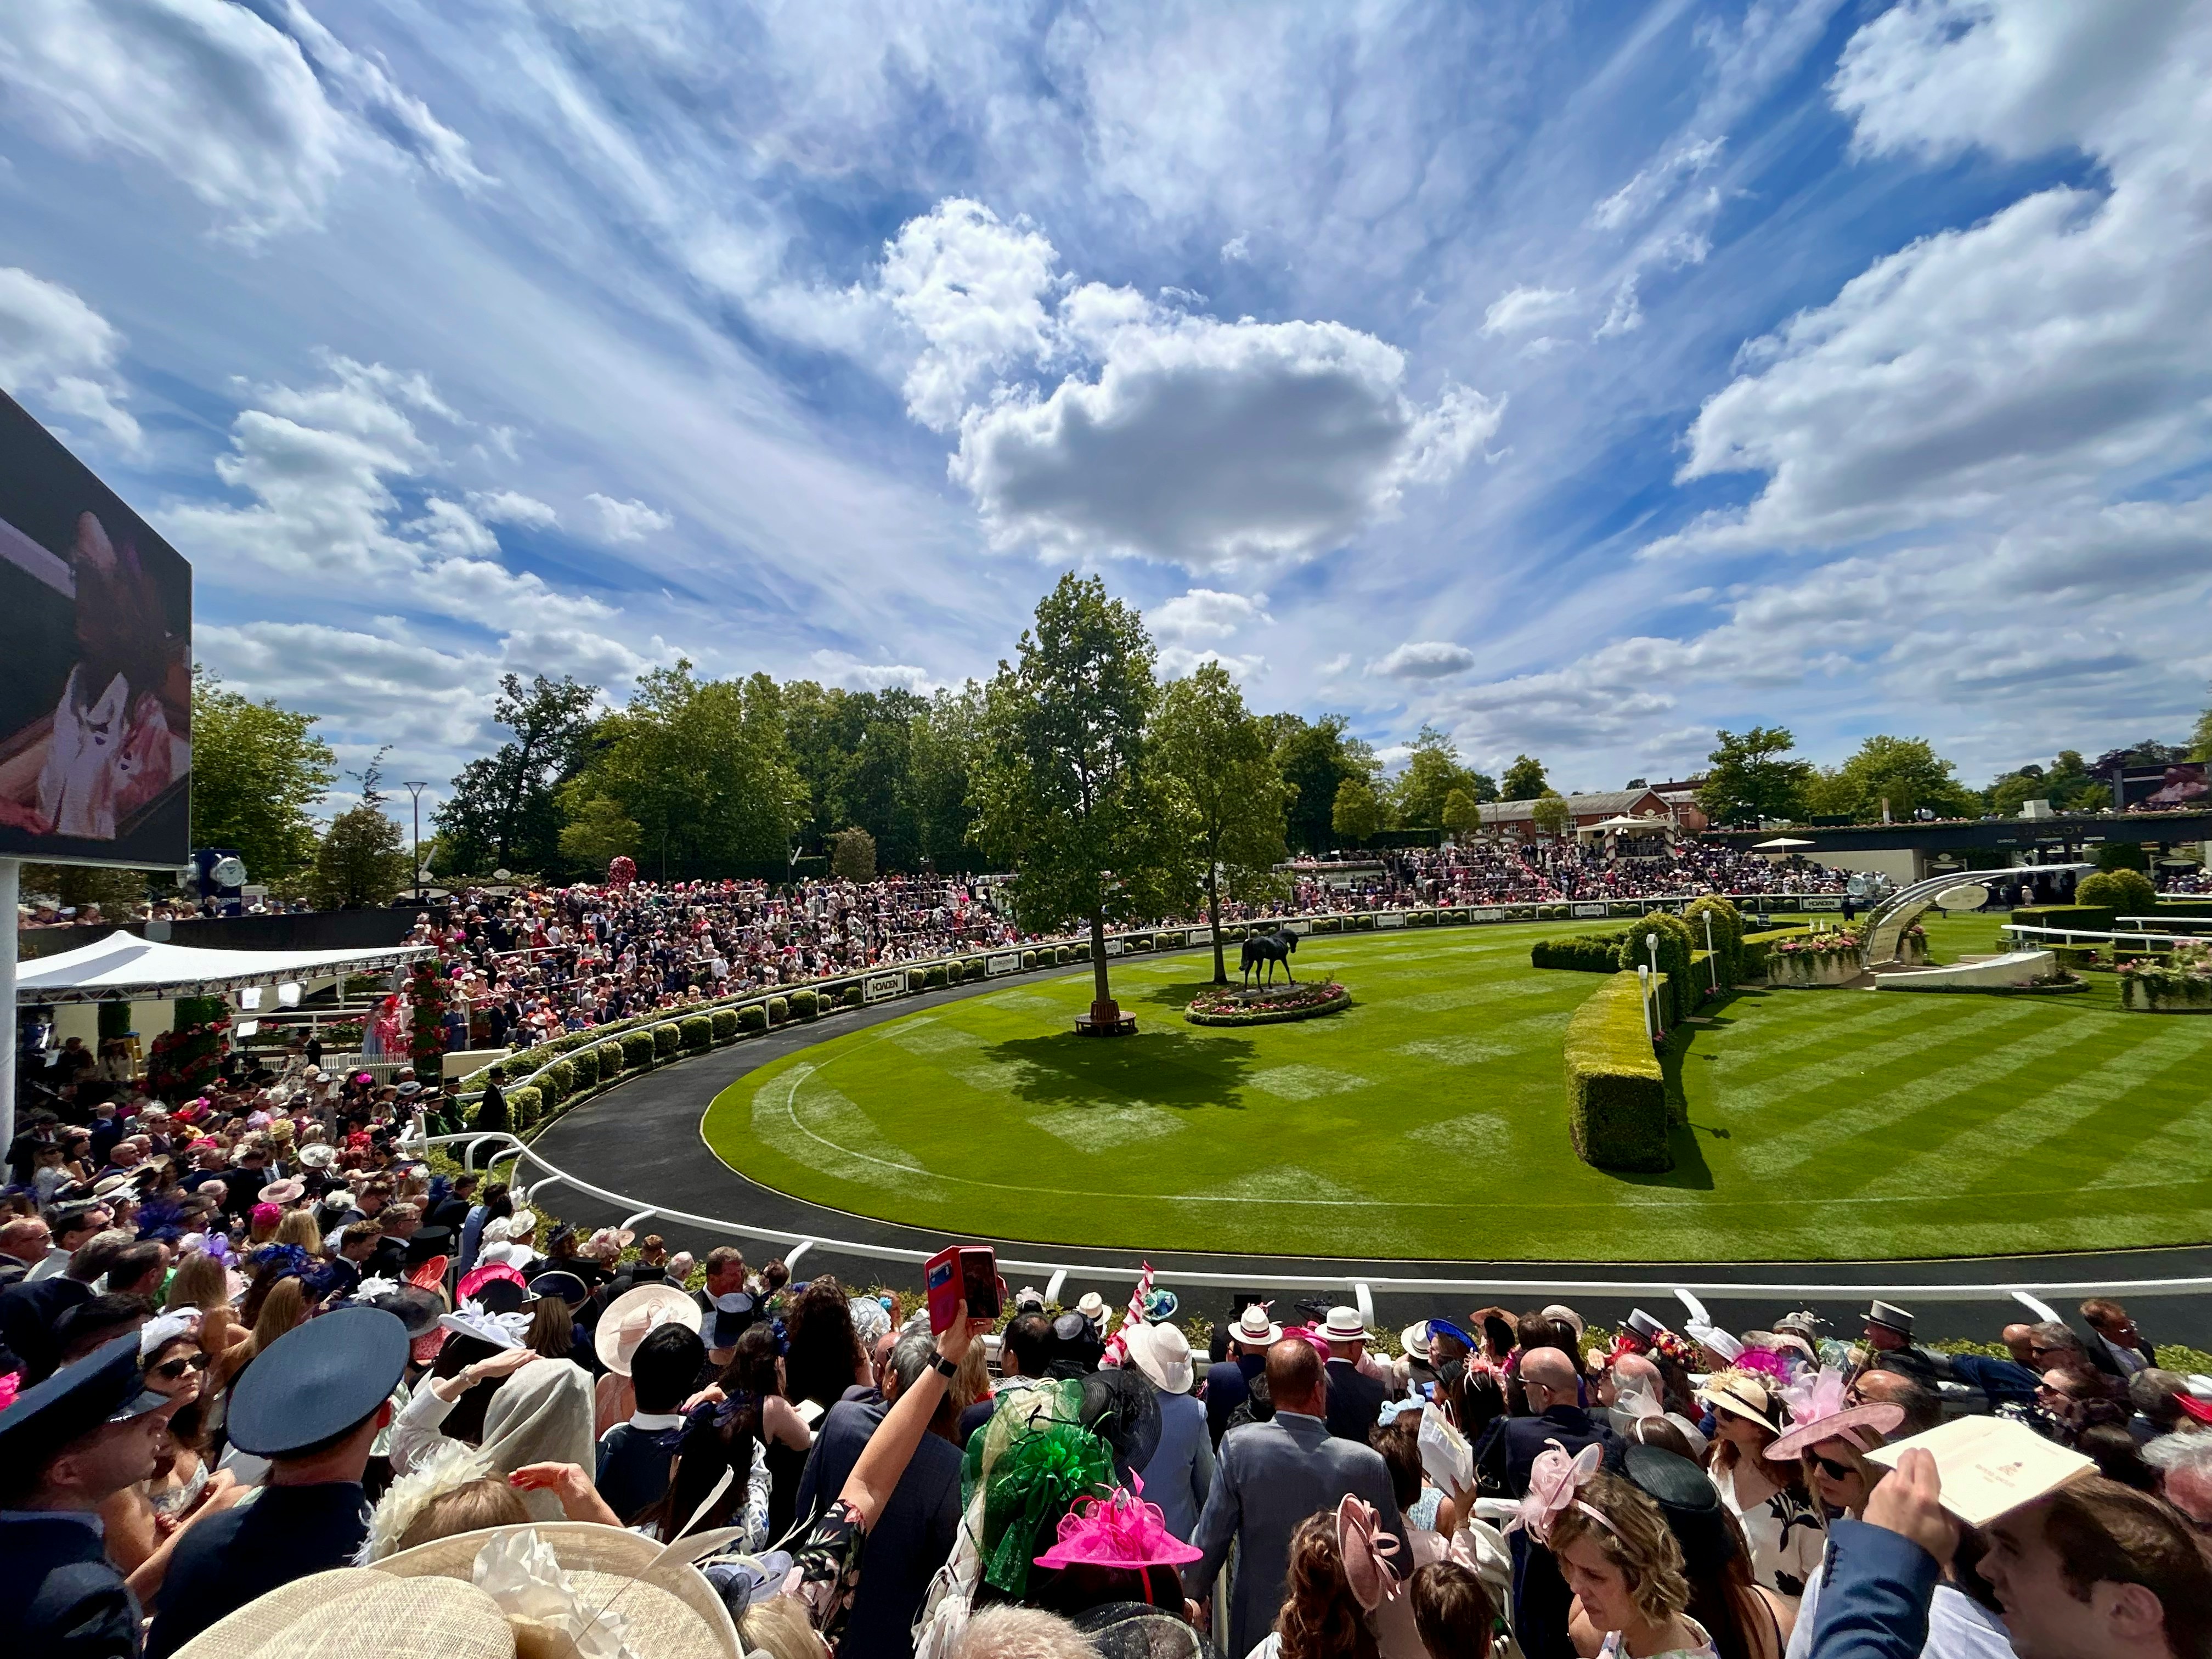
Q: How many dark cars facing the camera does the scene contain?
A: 0